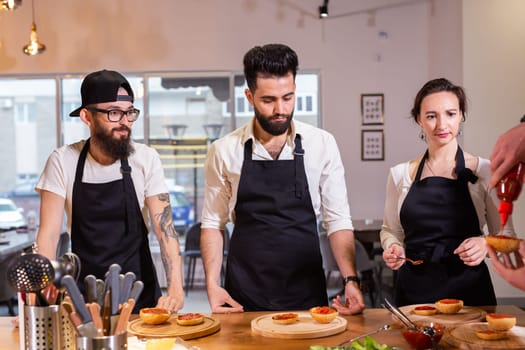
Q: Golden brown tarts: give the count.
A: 9